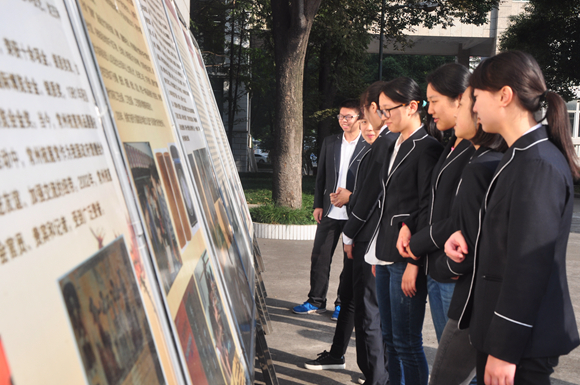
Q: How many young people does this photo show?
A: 7